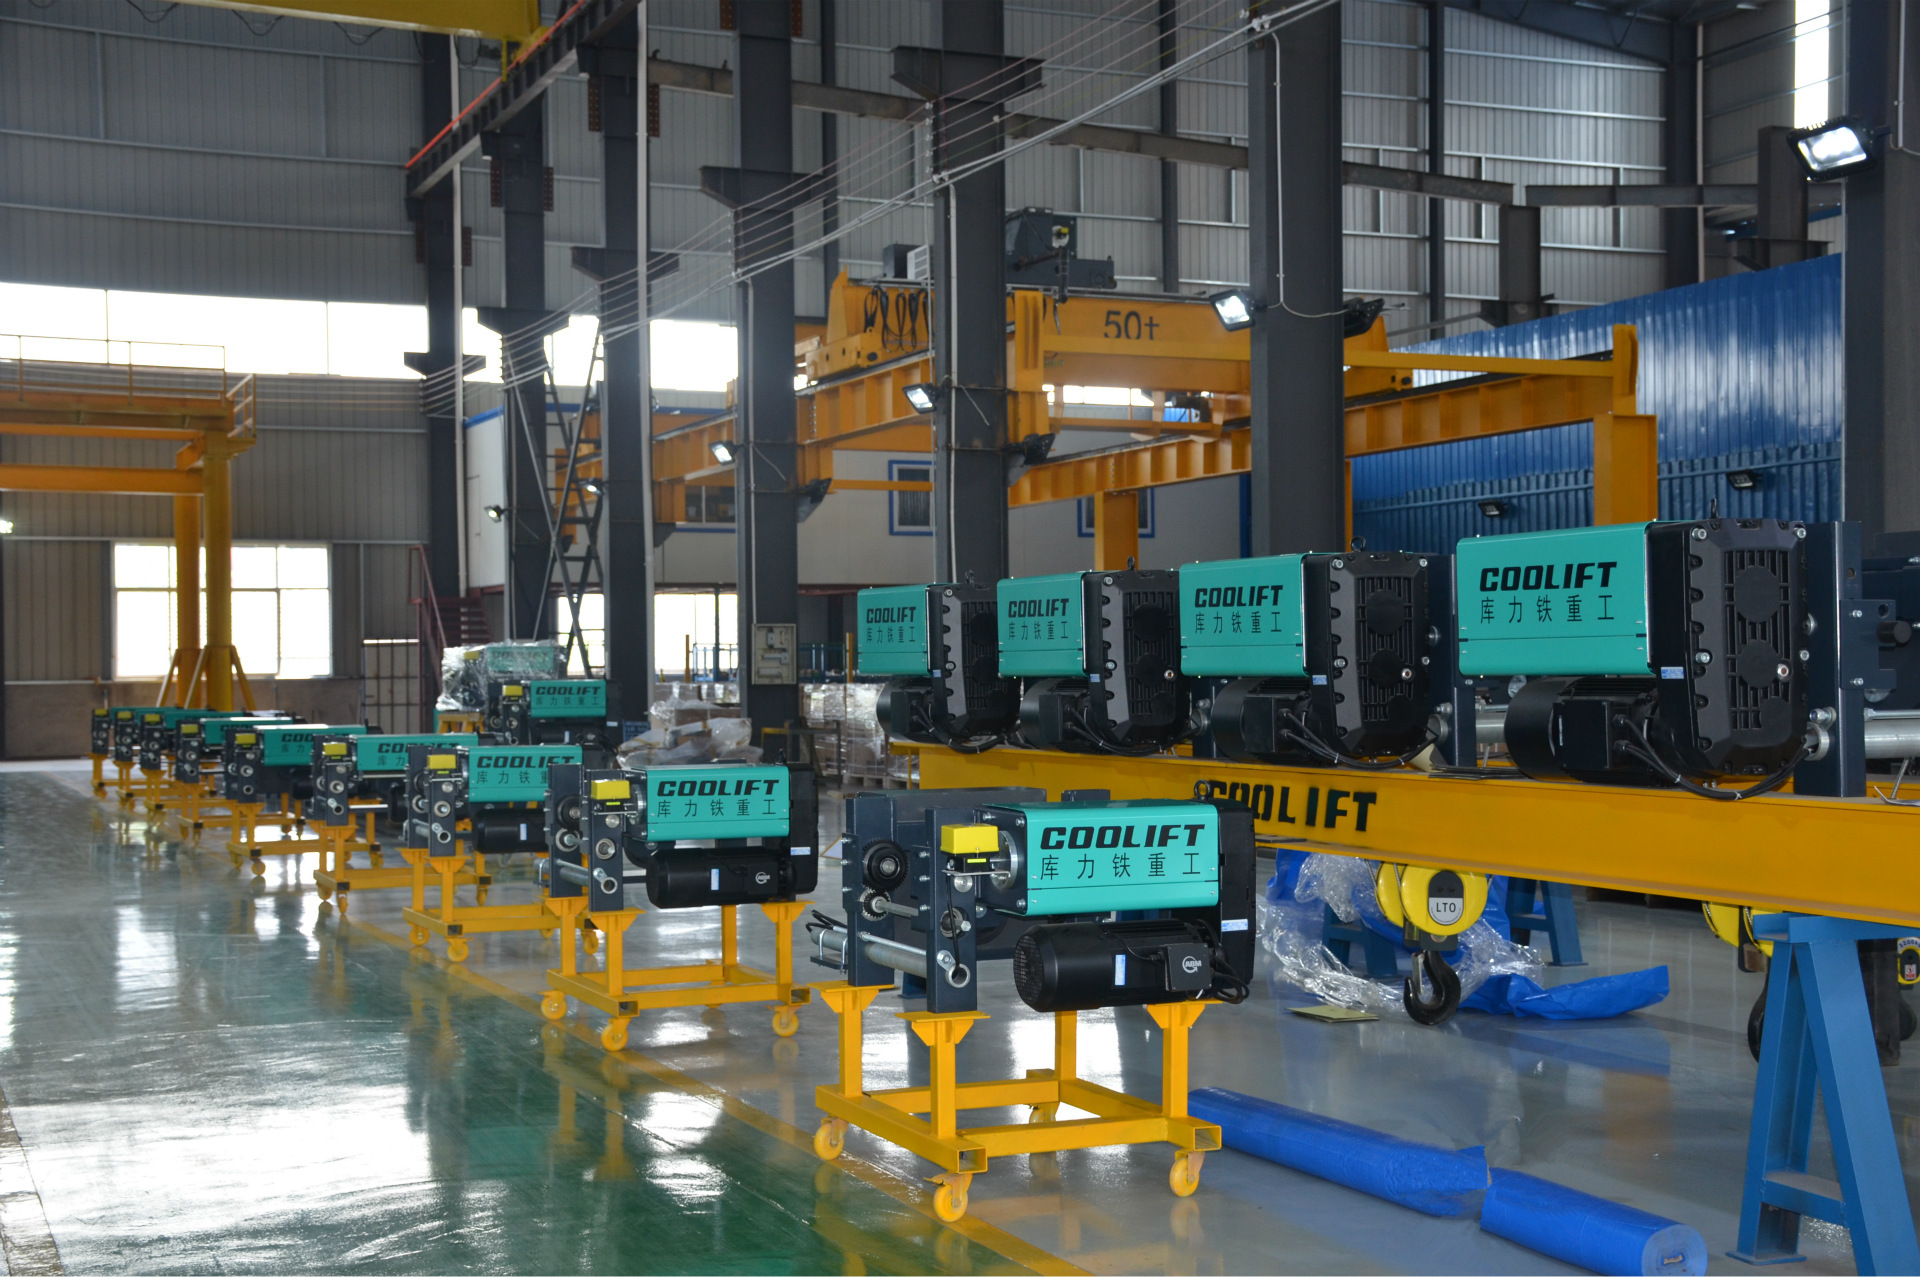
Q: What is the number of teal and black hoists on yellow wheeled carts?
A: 9